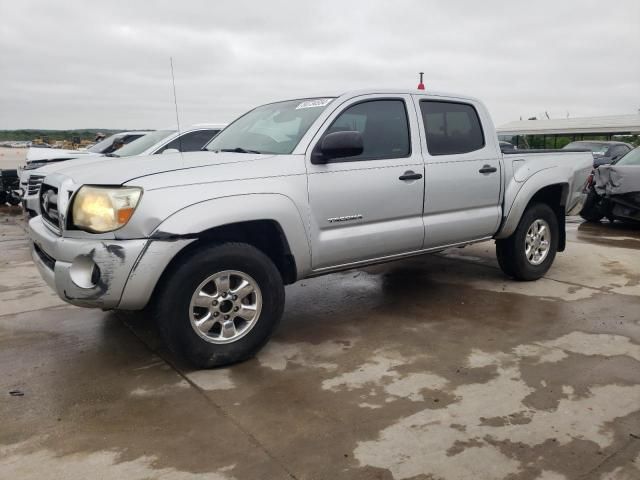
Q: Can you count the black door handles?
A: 2